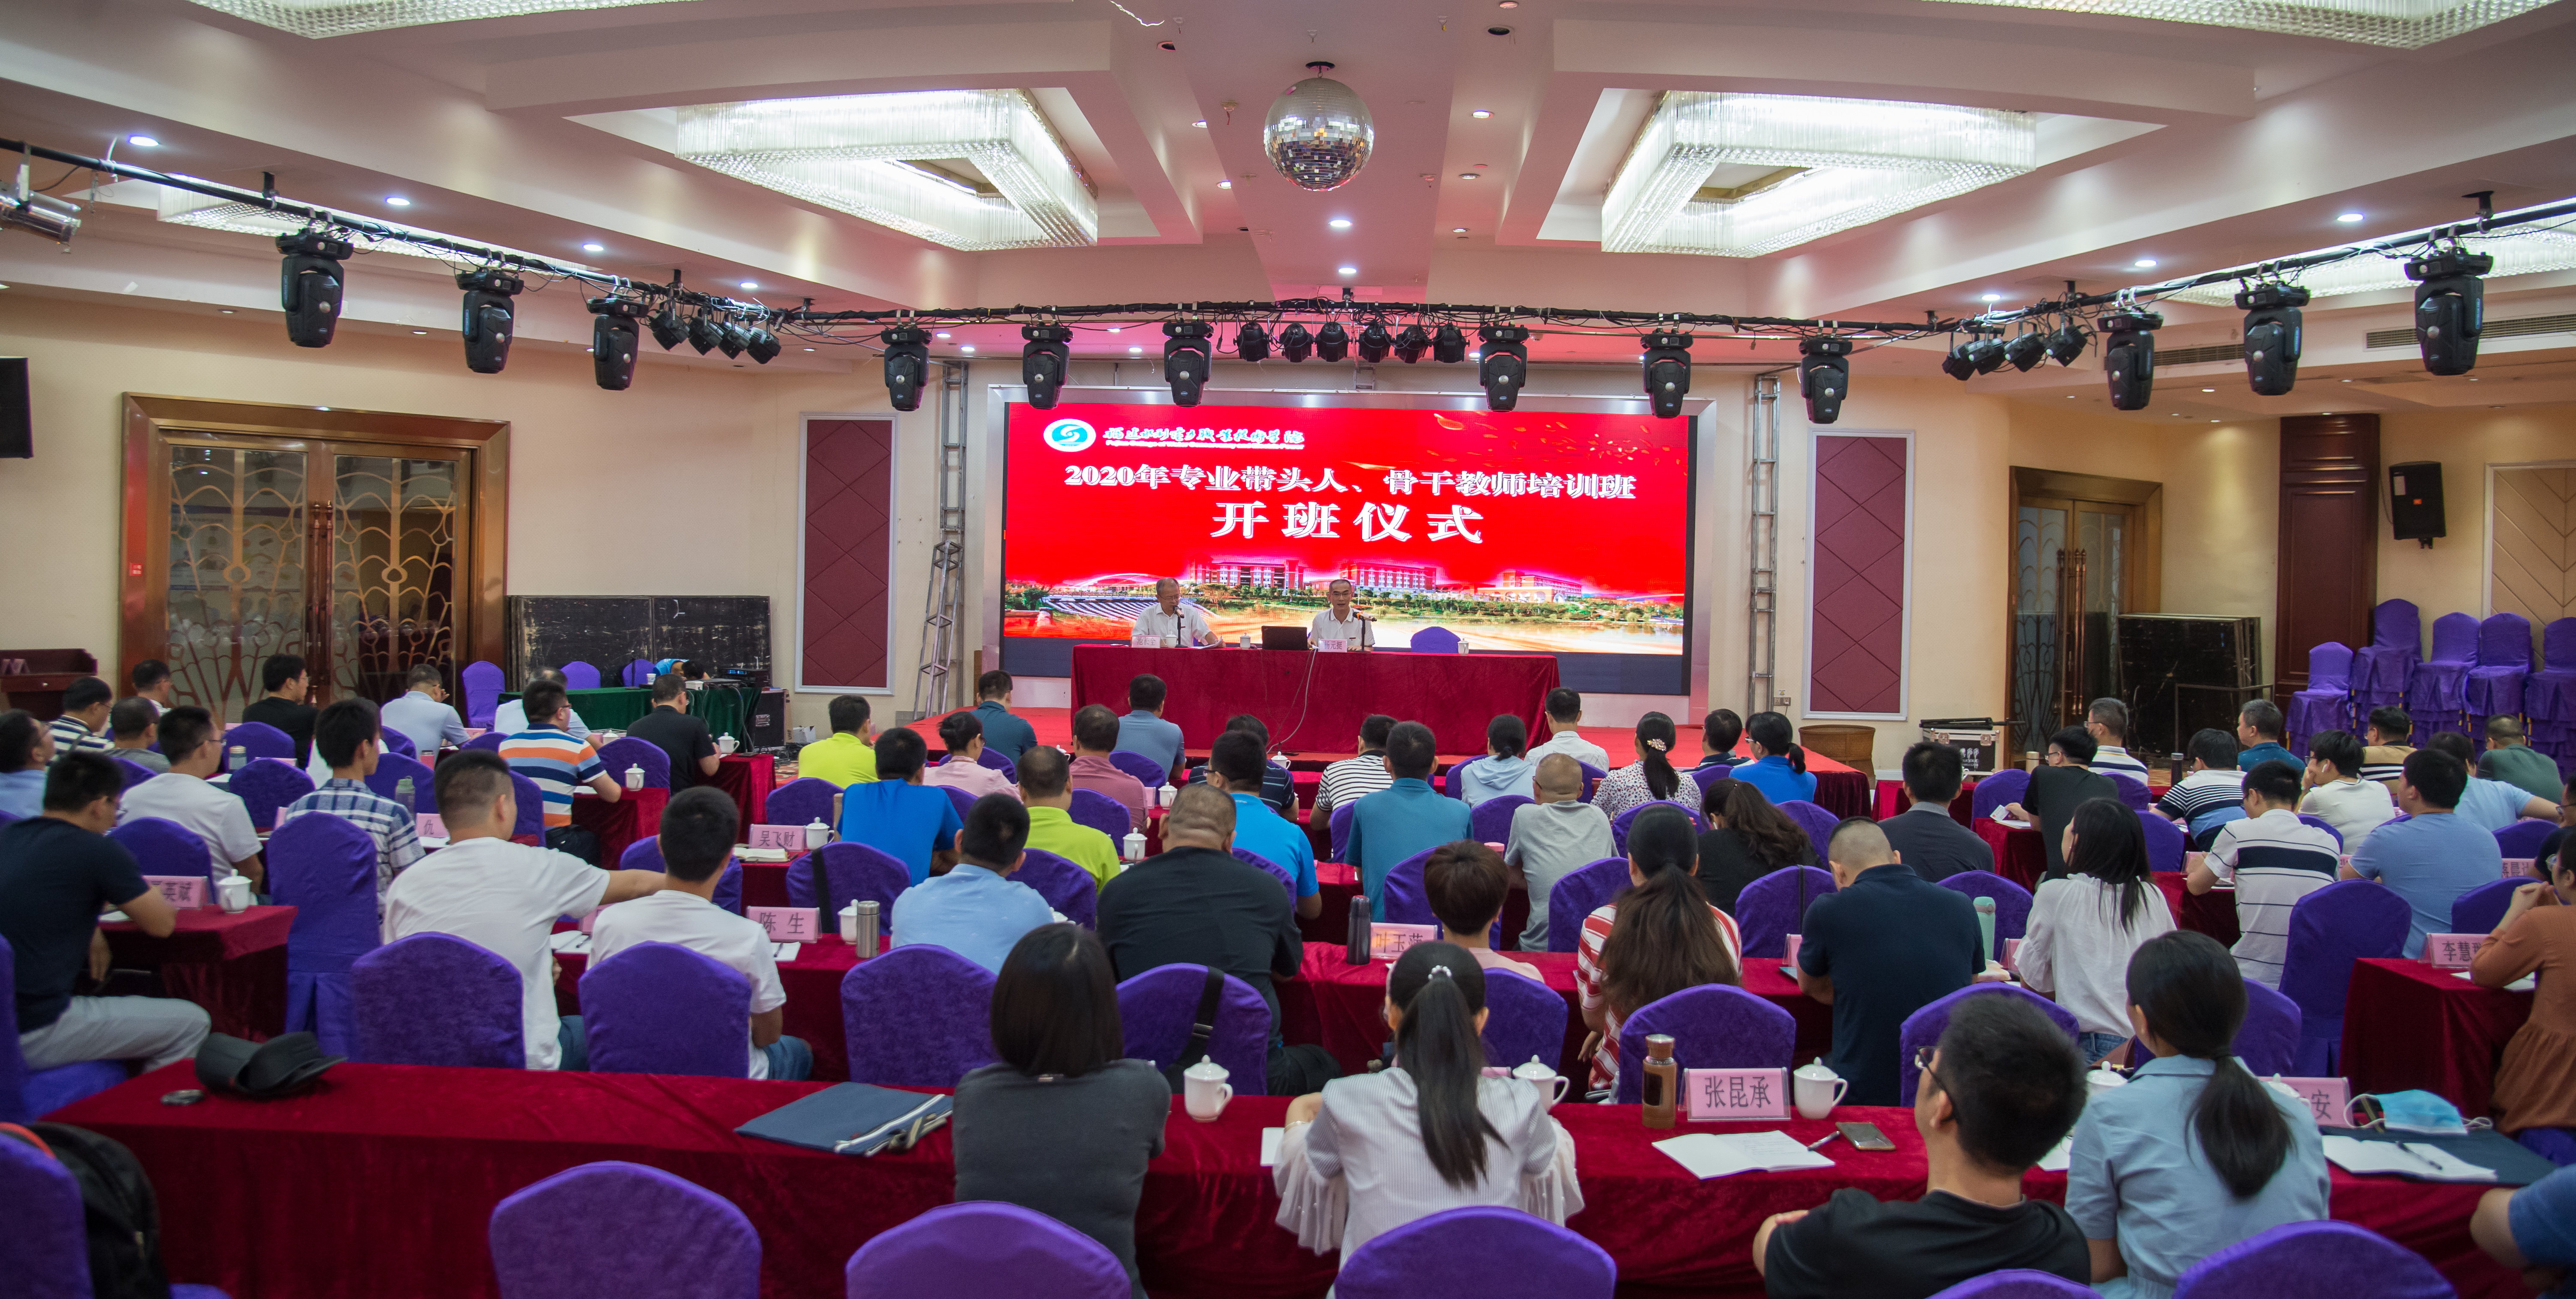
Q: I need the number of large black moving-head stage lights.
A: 12